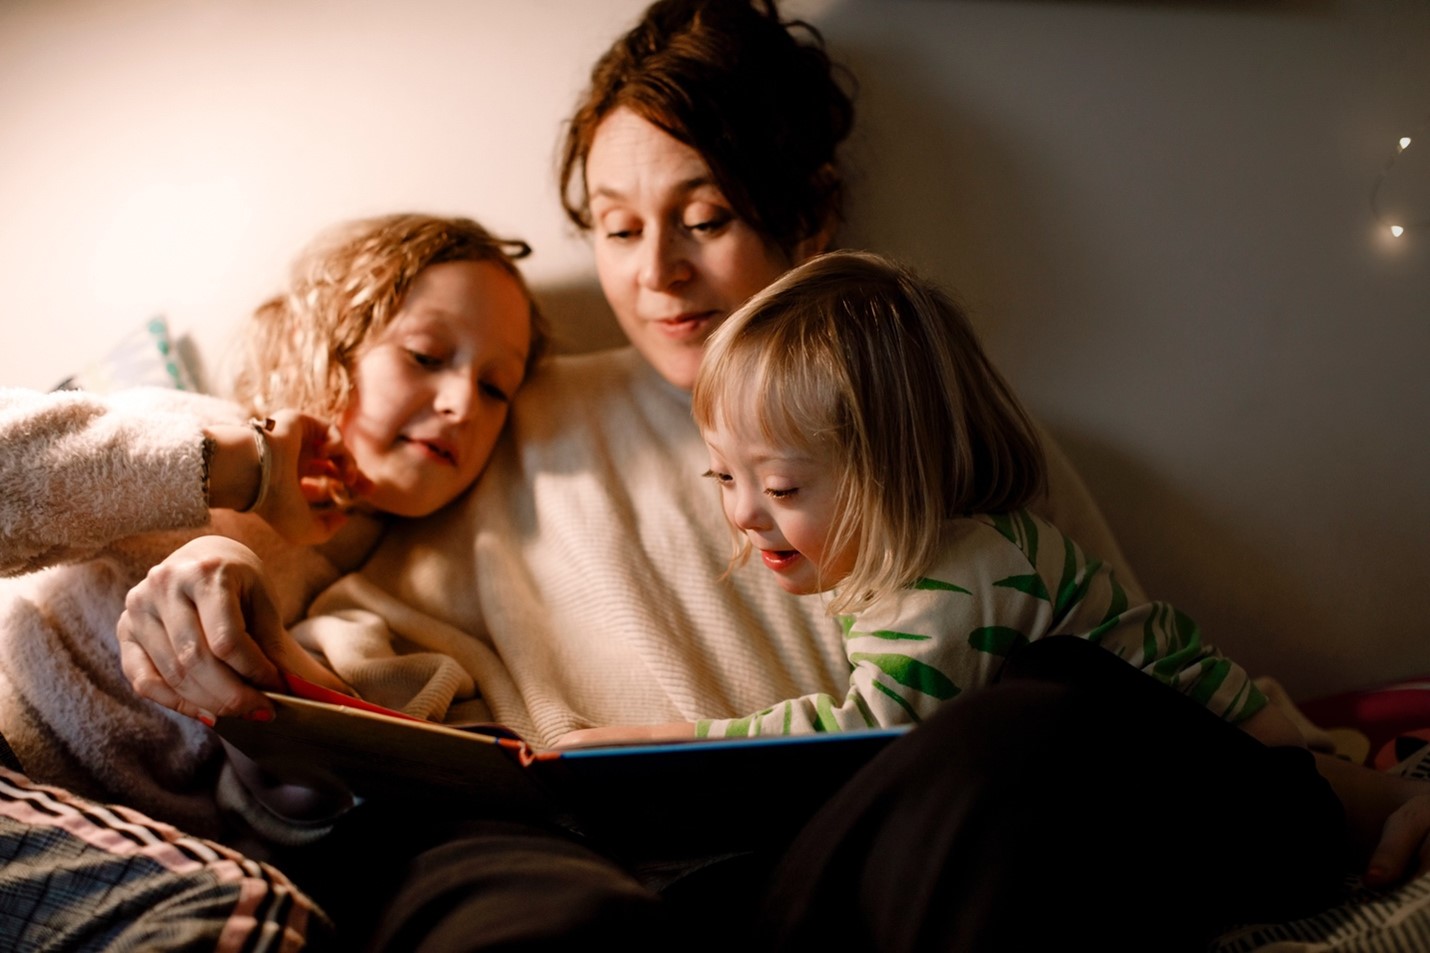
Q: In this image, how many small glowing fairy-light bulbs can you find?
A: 2